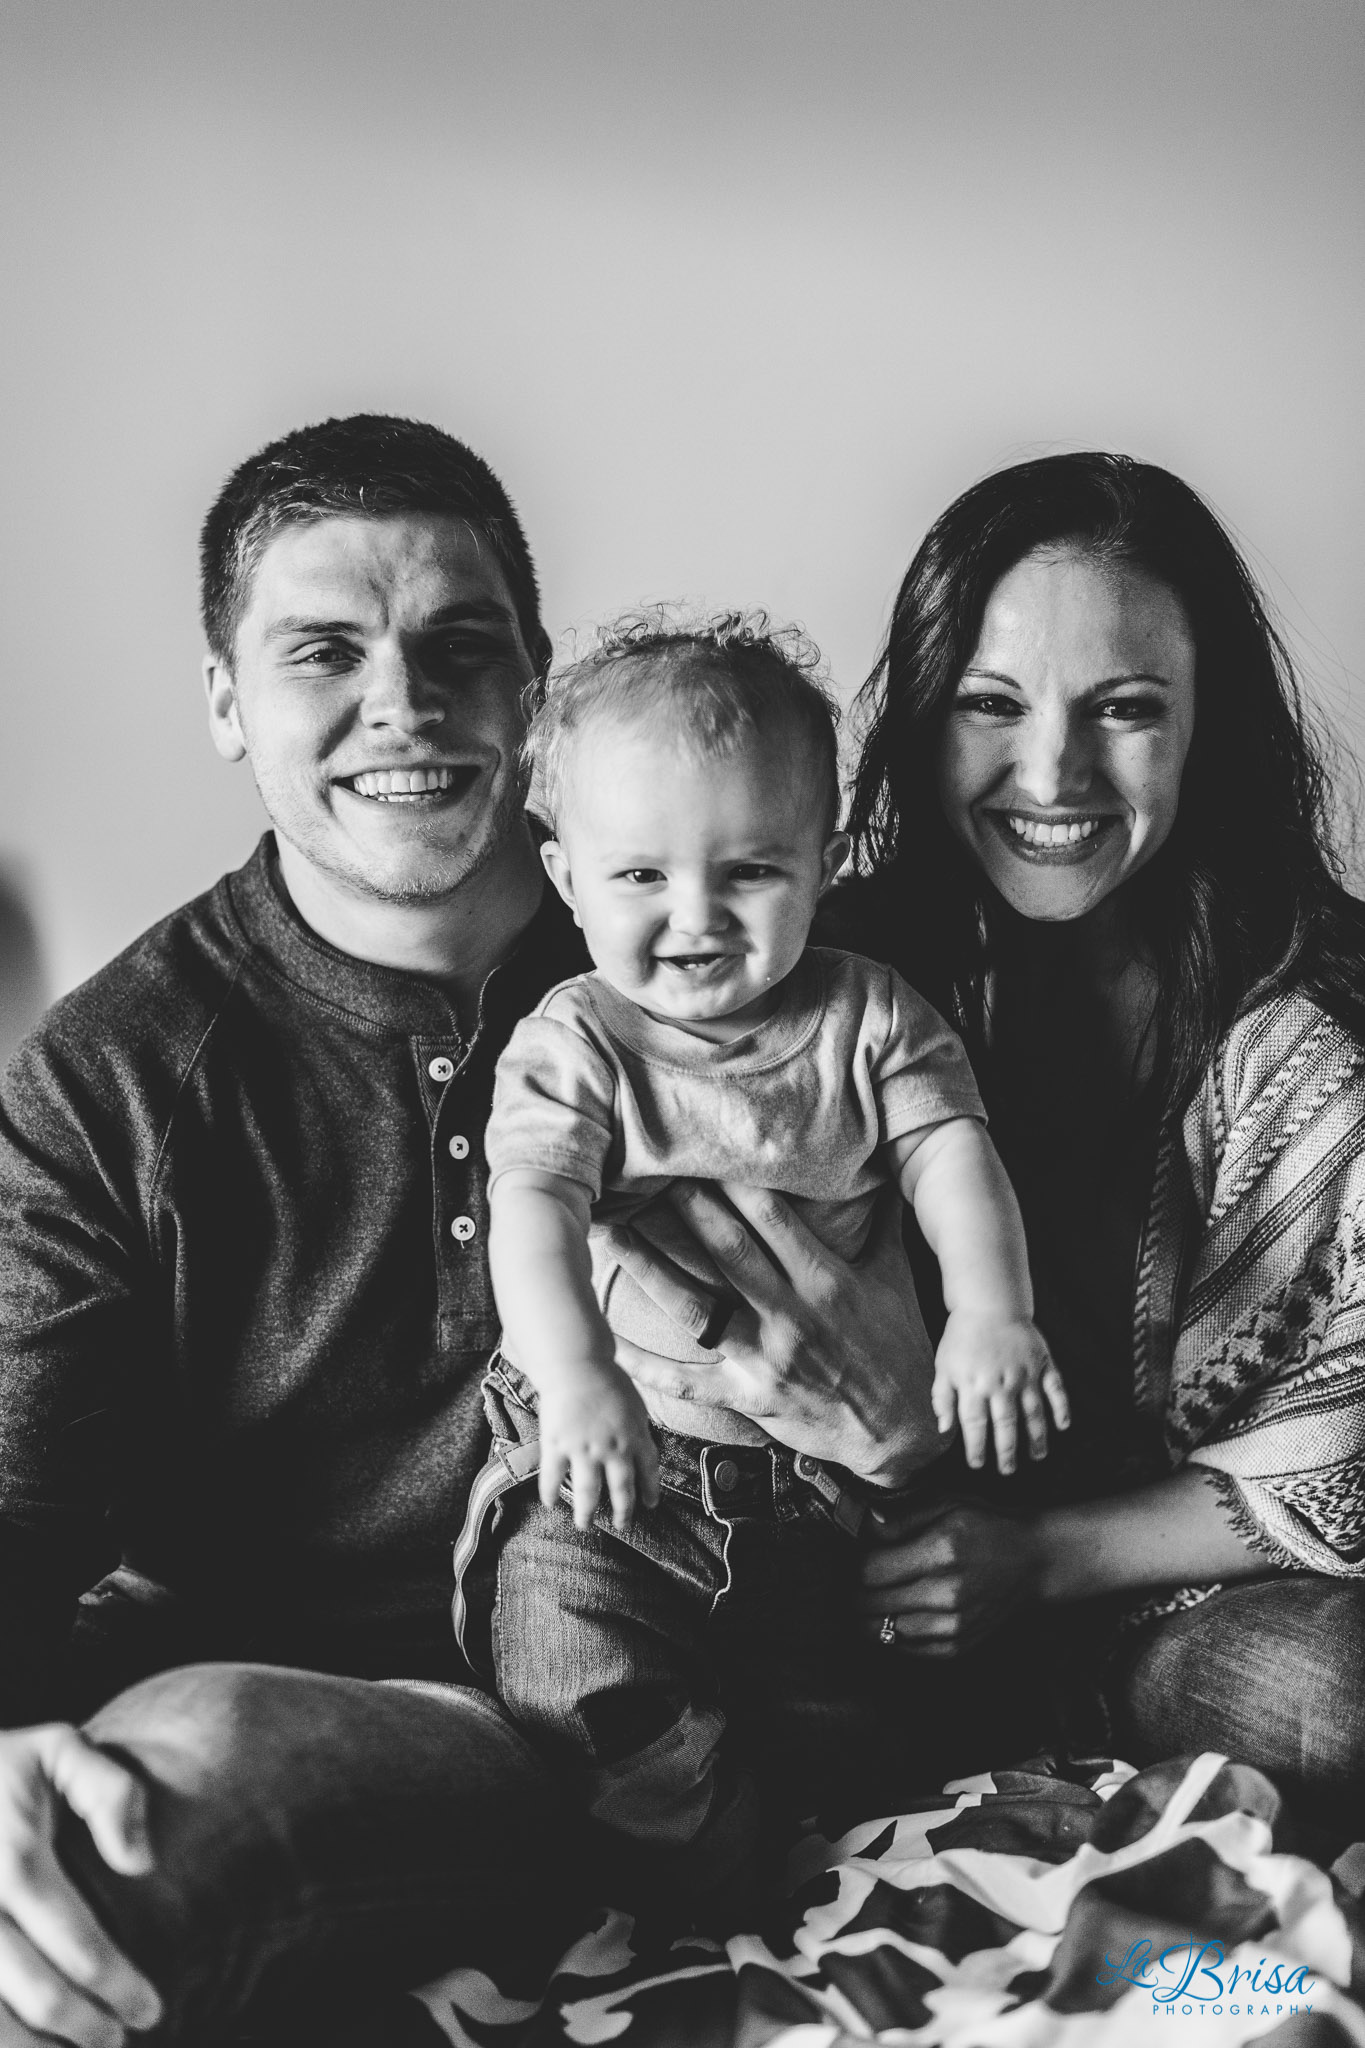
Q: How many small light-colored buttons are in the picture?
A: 3